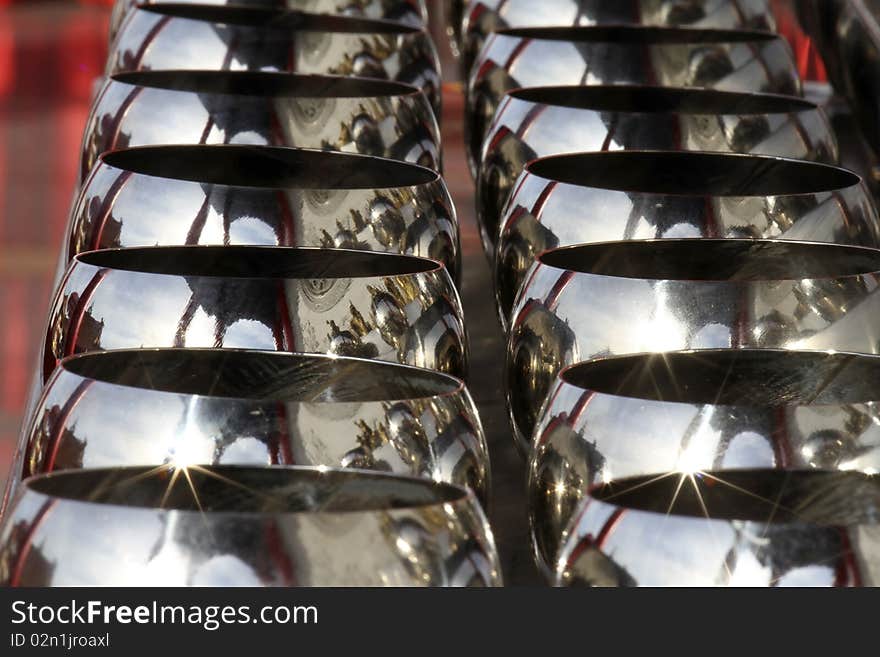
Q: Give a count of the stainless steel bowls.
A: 14